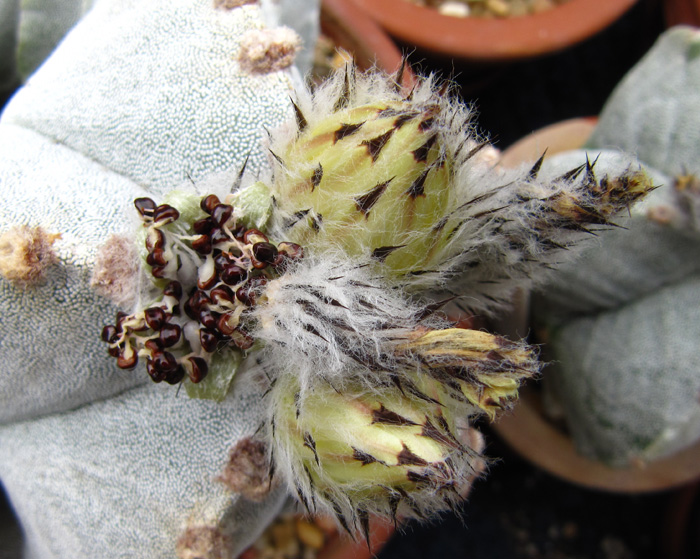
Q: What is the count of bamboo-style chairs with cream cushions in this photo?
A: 0